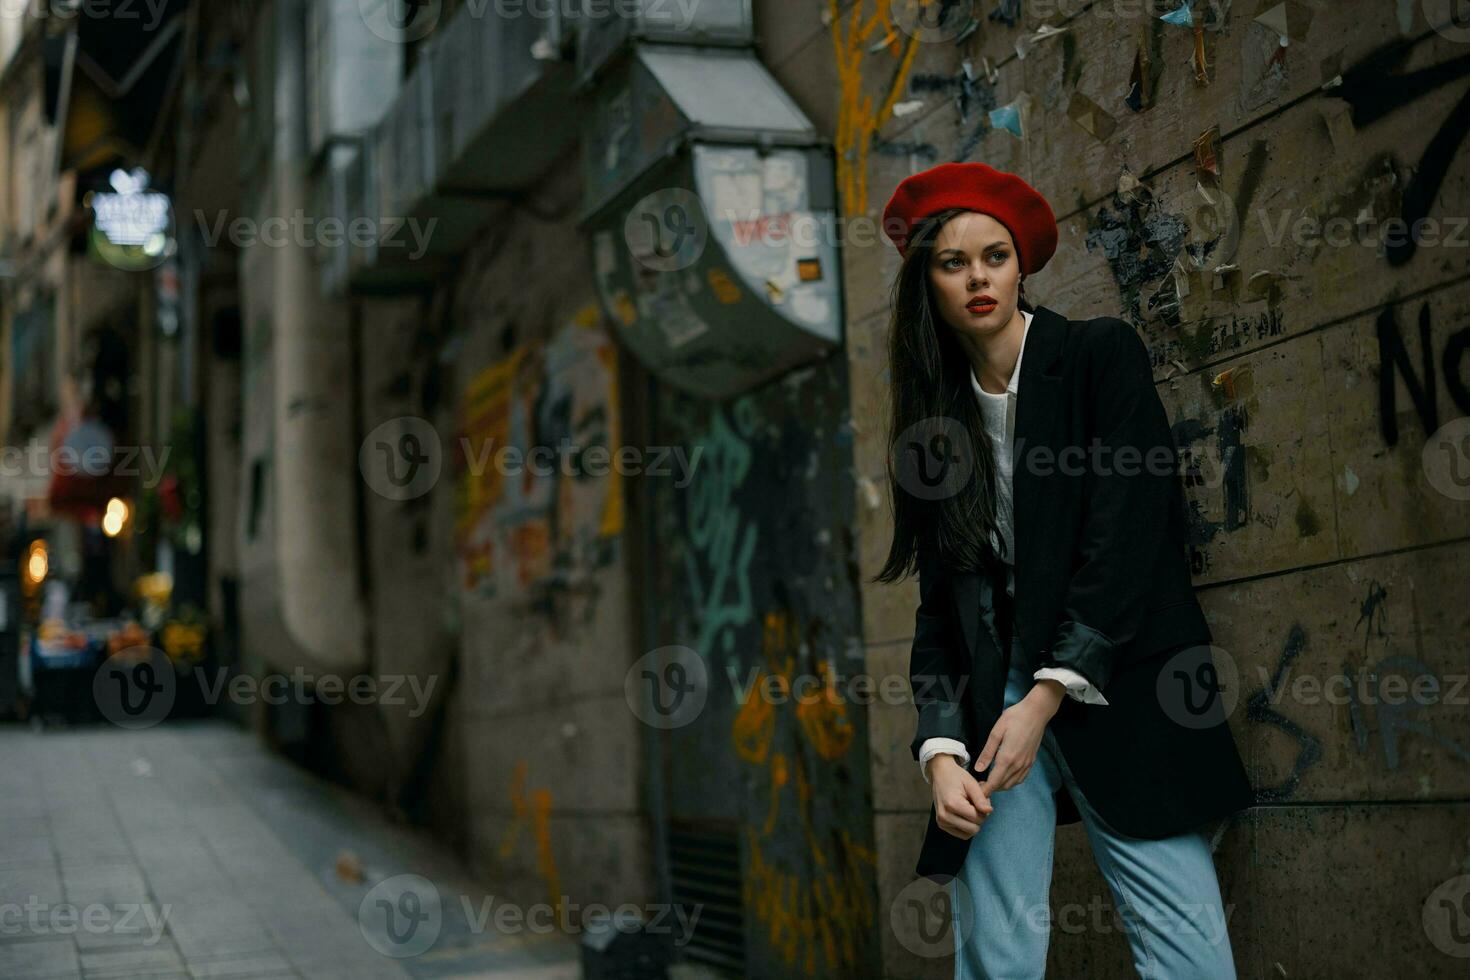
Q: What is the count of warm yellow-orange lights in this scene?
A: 2